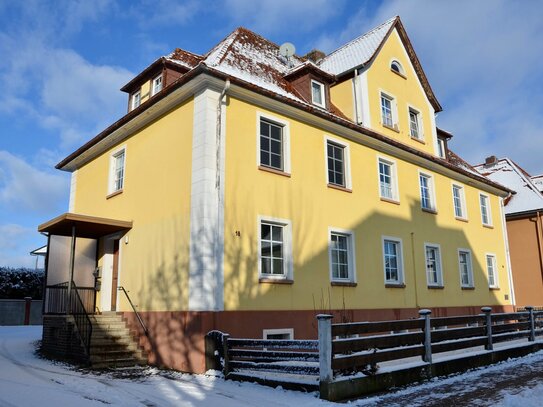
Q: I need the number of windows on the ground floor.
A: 6